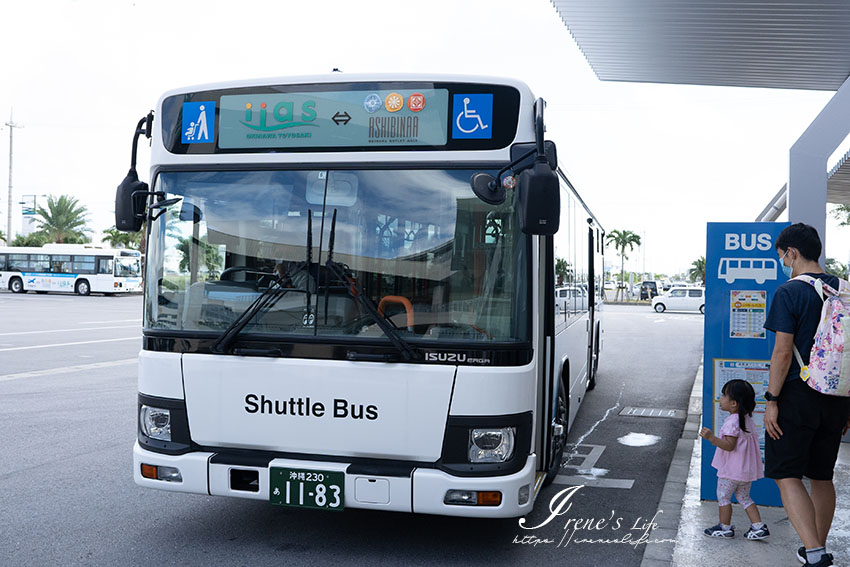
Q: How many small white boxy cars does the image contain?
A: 1